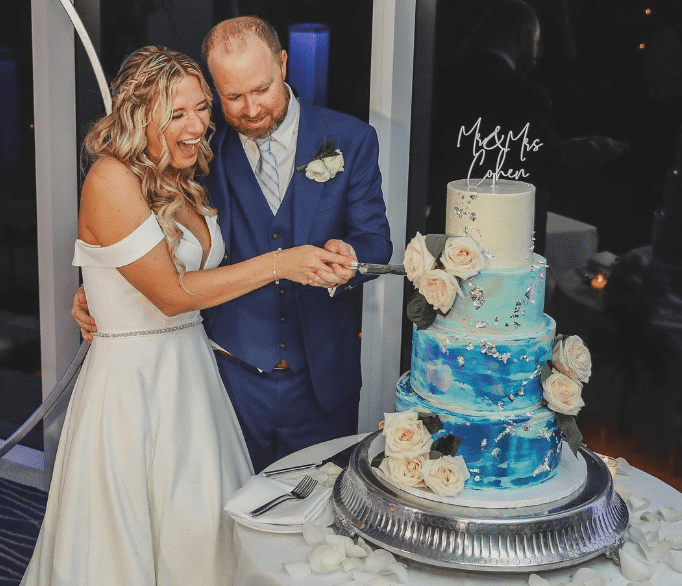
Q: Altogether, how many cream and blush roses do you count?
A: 8